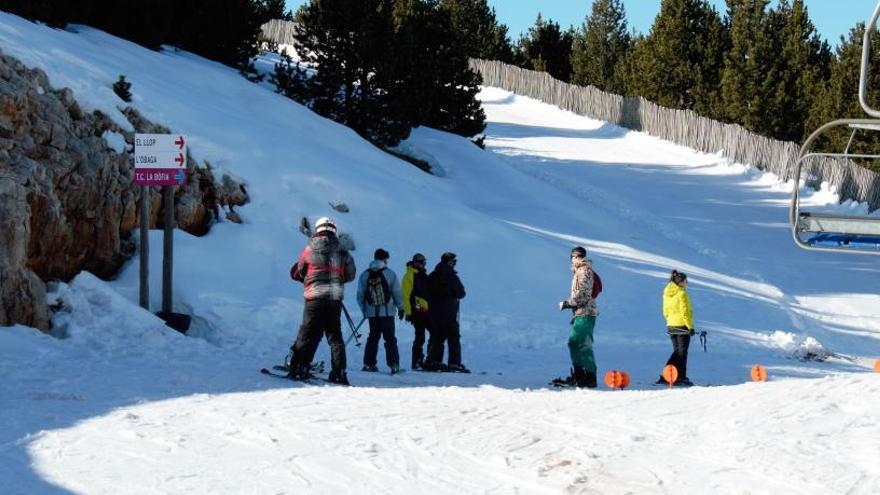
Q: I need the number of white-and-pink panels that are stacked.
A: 3